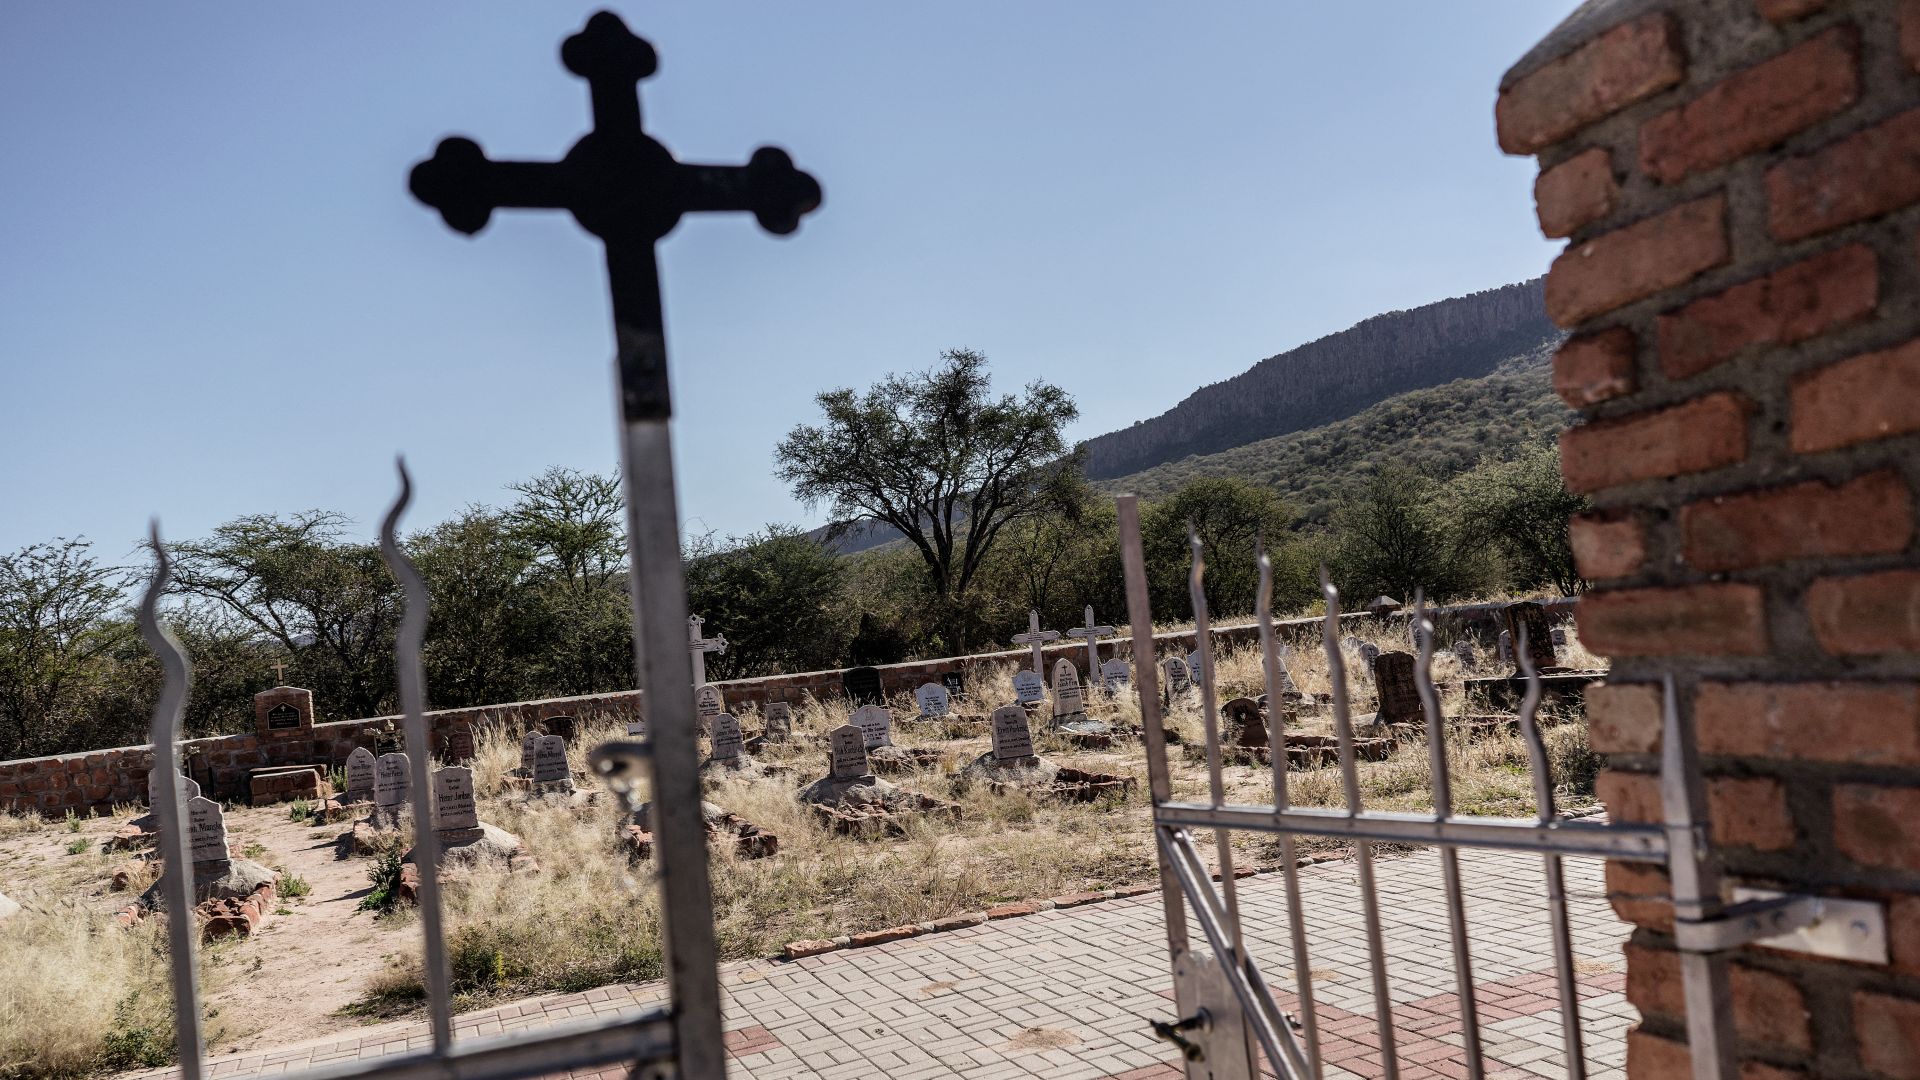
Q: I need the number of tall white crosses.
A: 3